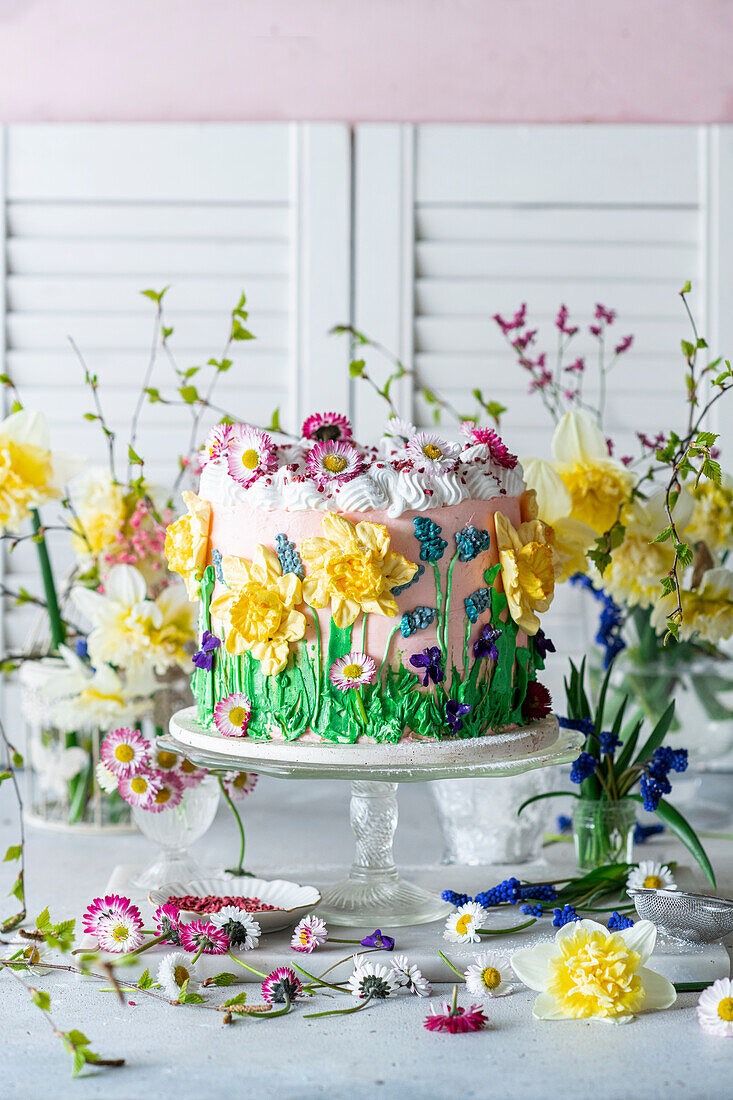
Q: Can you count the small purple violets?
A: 6